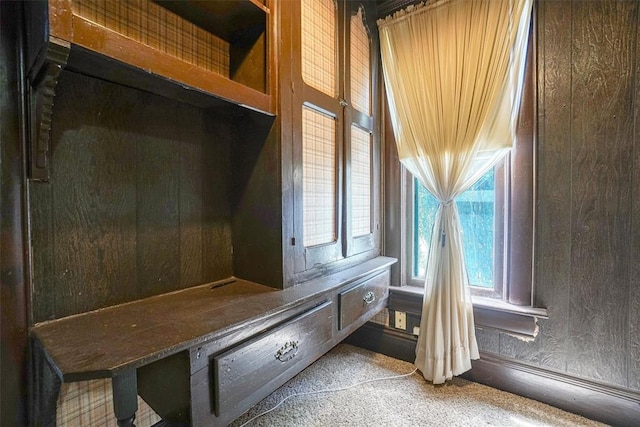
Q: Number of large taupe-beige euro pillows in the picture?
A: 0